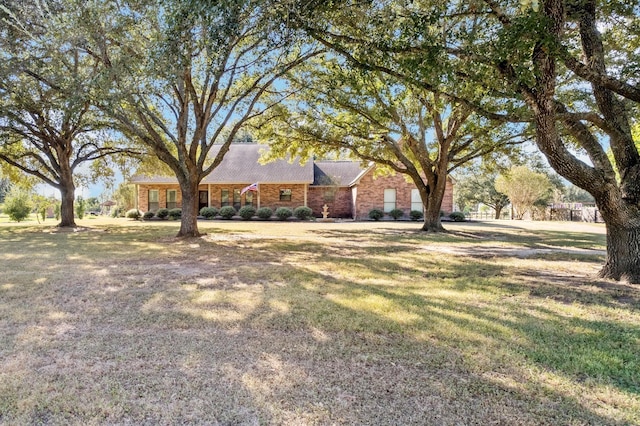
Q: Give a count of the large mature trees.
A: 4